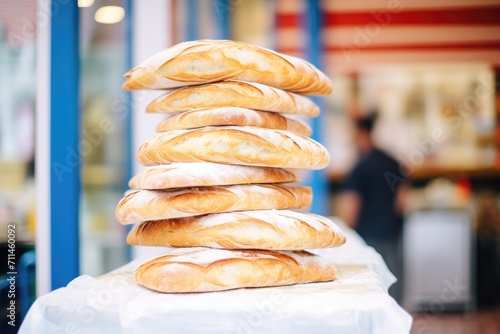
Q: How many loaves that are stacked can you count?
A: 8